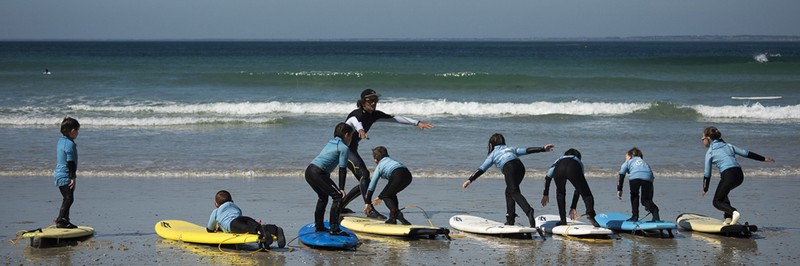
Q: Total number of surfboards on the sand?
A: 8